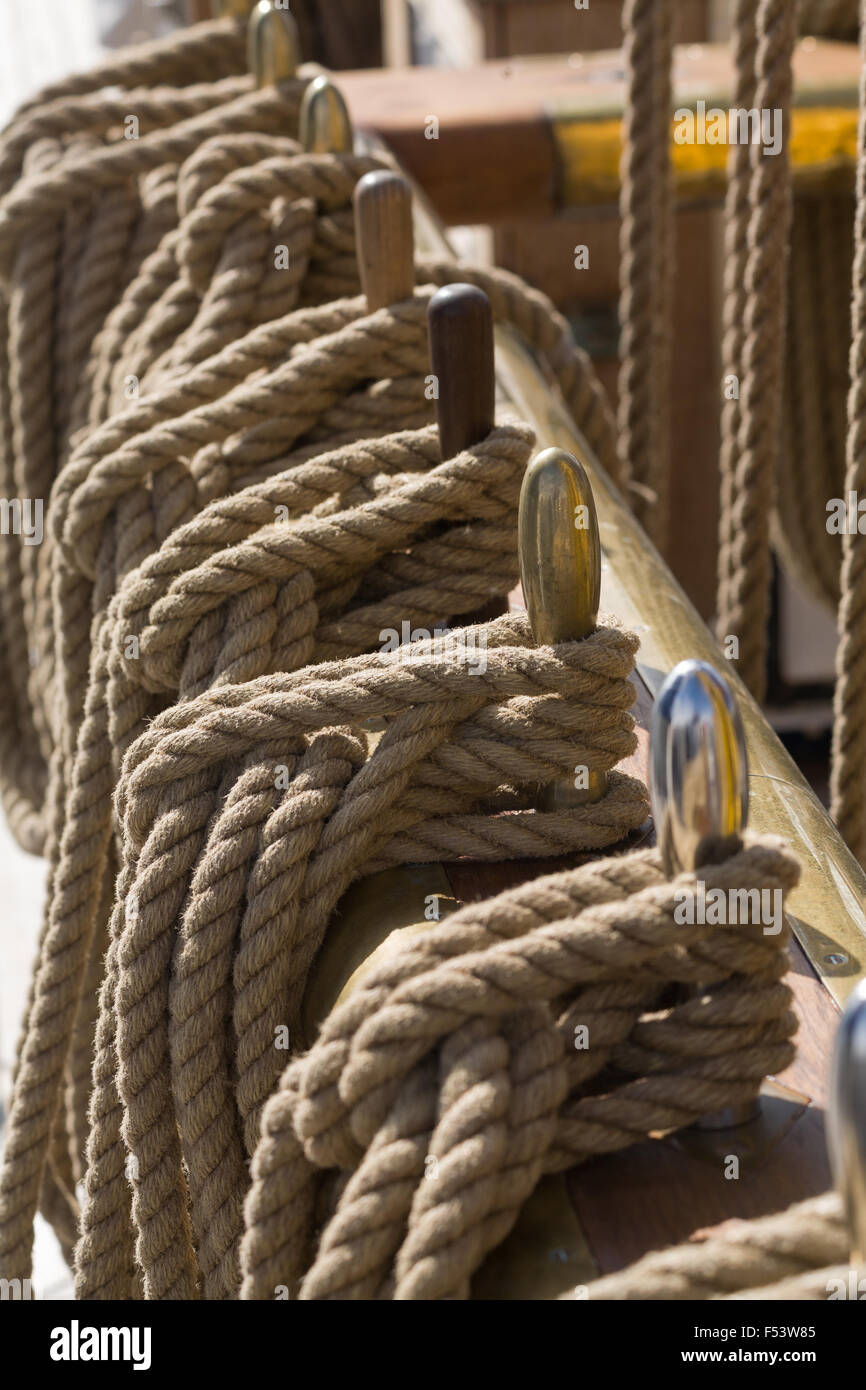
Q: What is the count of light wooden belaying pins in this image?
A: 1